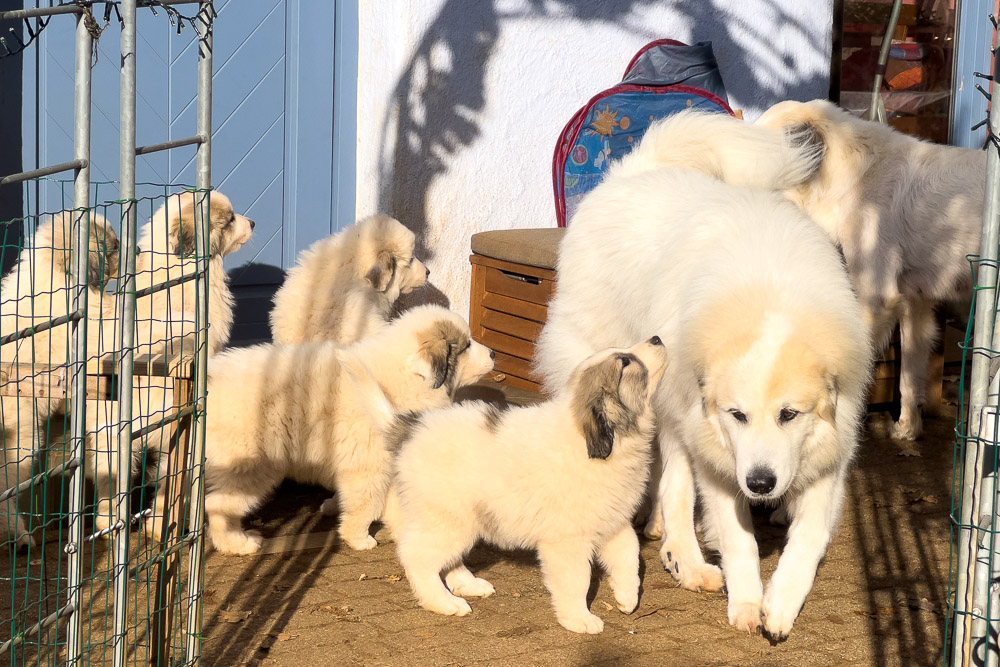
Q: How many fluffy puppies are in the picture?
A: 5